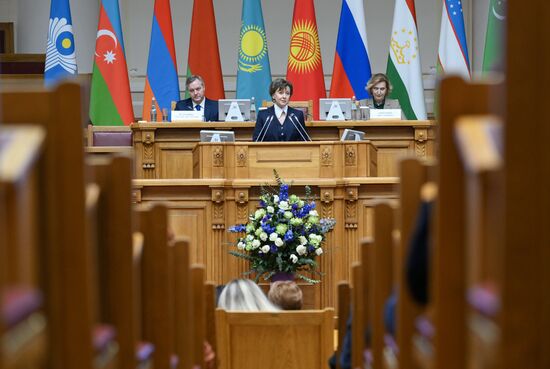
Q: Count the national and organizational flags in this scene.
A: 10